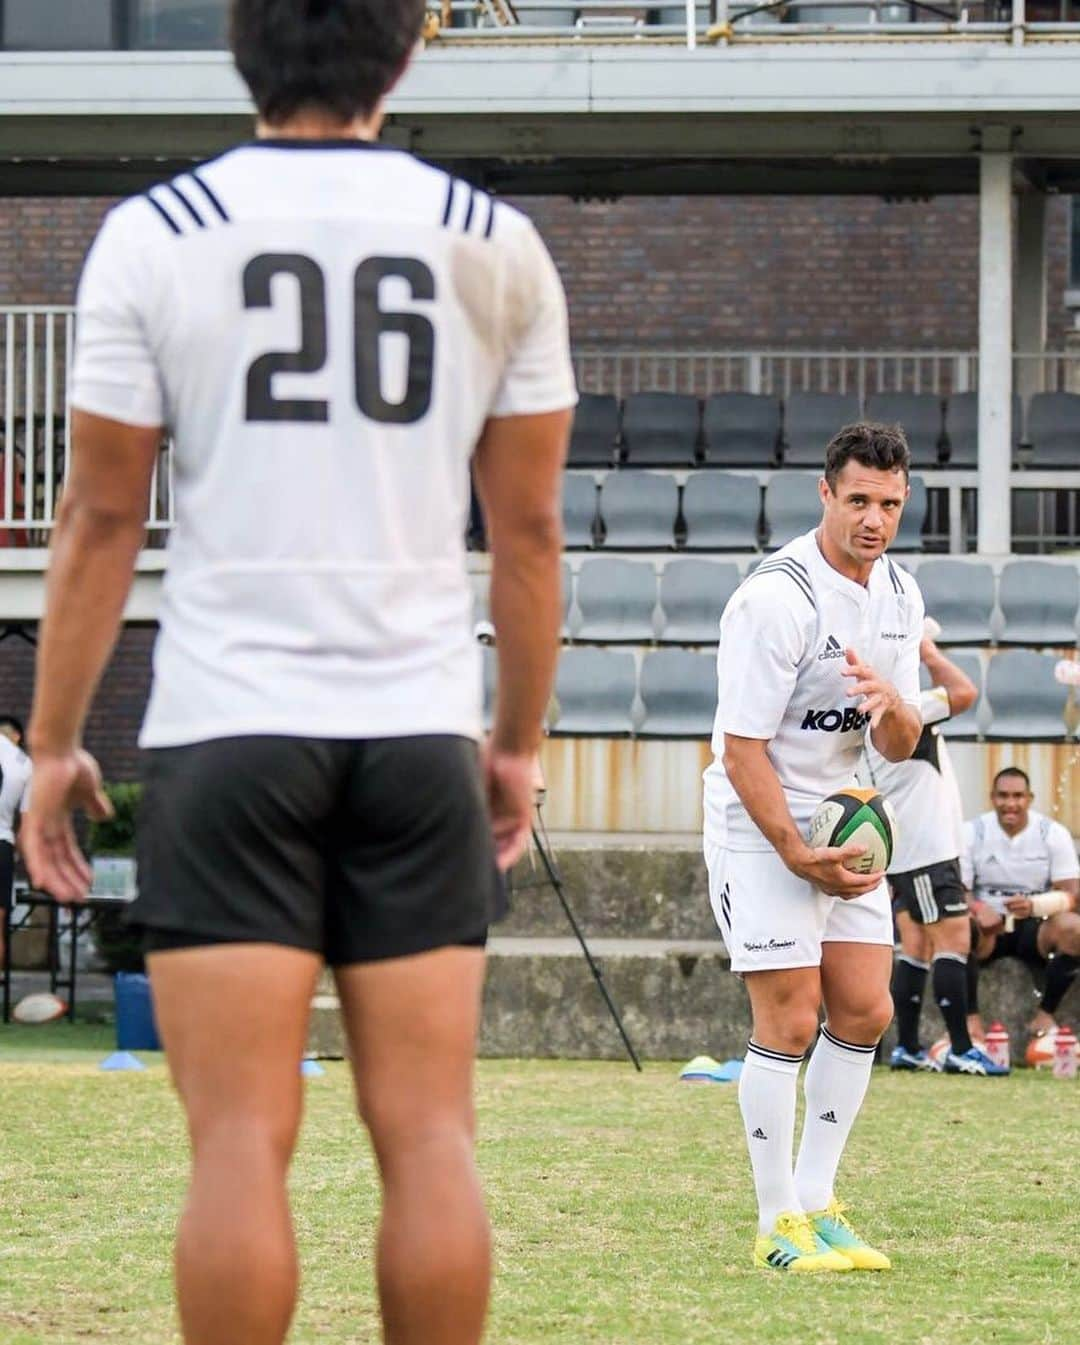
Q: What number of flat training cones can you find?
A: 4